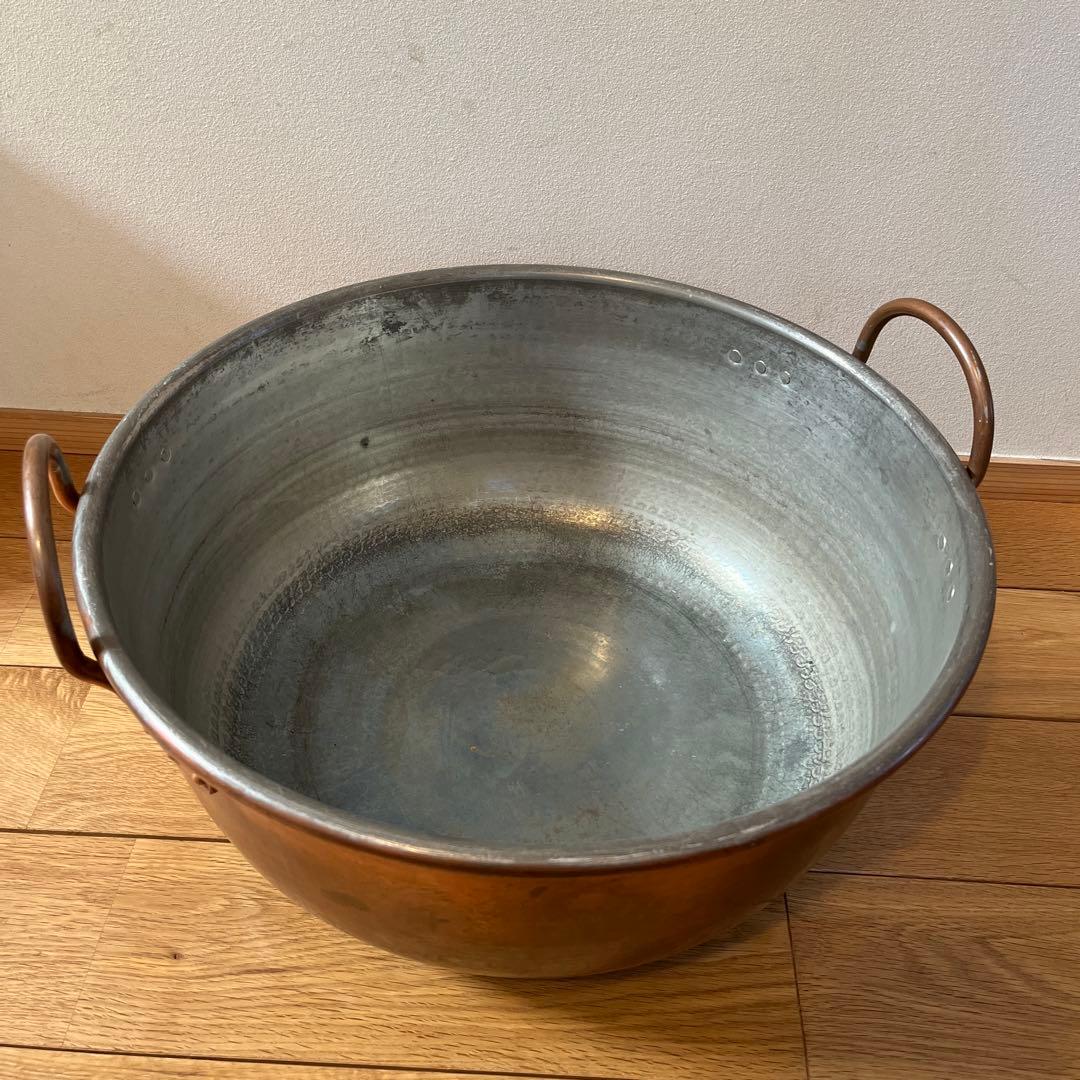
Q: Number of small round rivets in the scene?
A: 9